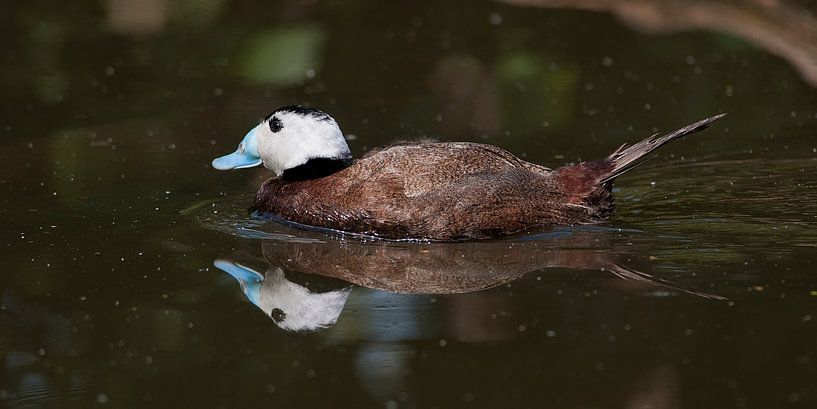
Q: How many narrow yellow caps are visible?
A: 0